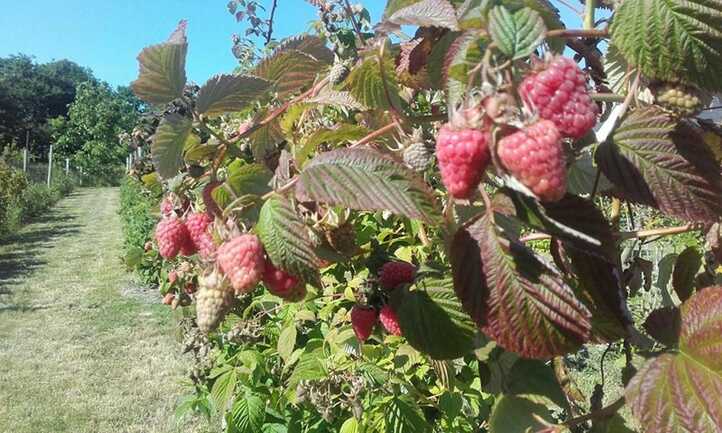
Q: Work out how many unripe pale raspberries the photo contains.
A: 4